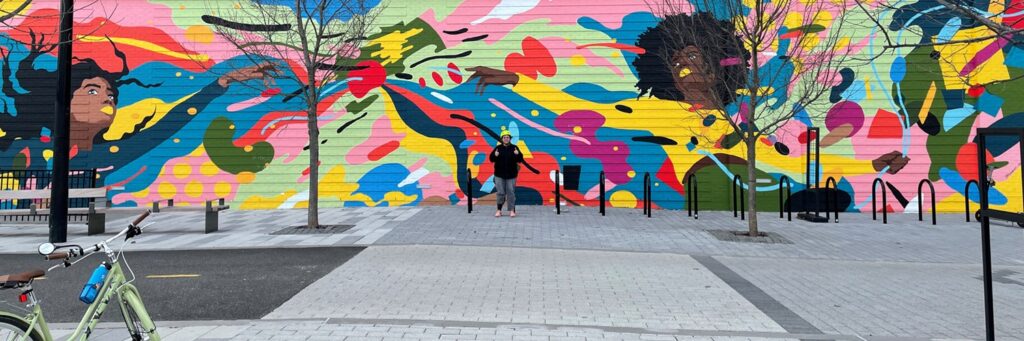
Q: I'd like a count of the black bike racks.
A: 11